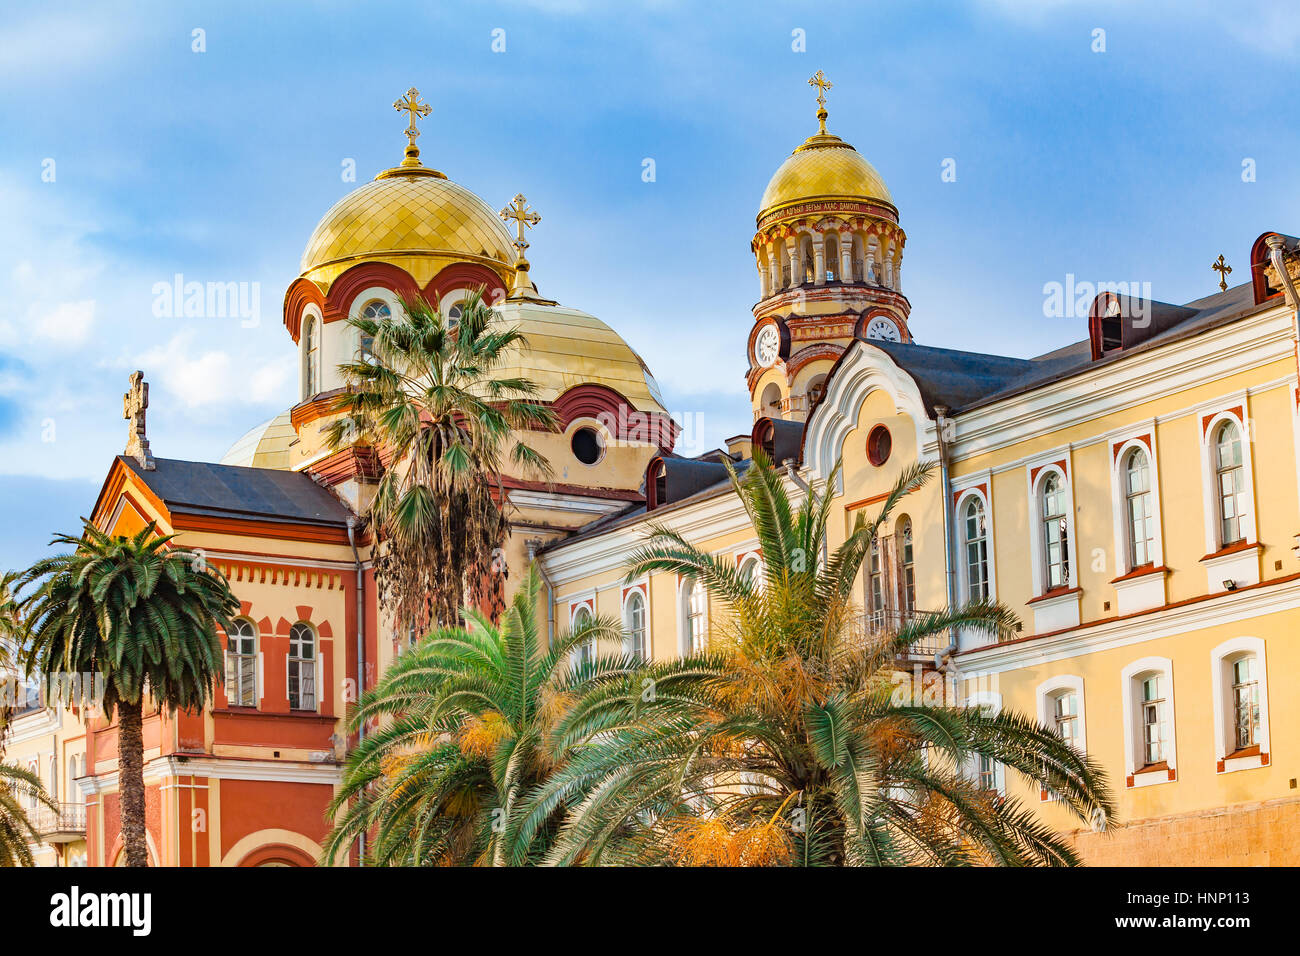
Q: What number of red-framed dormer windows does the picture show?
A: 4